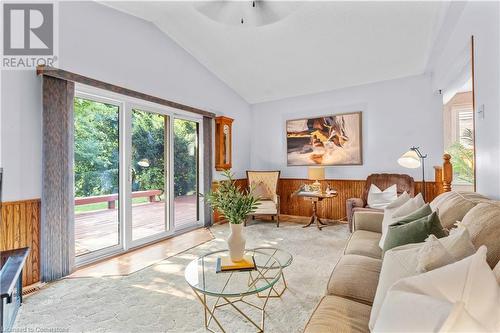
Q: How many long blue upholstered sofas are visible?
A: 0